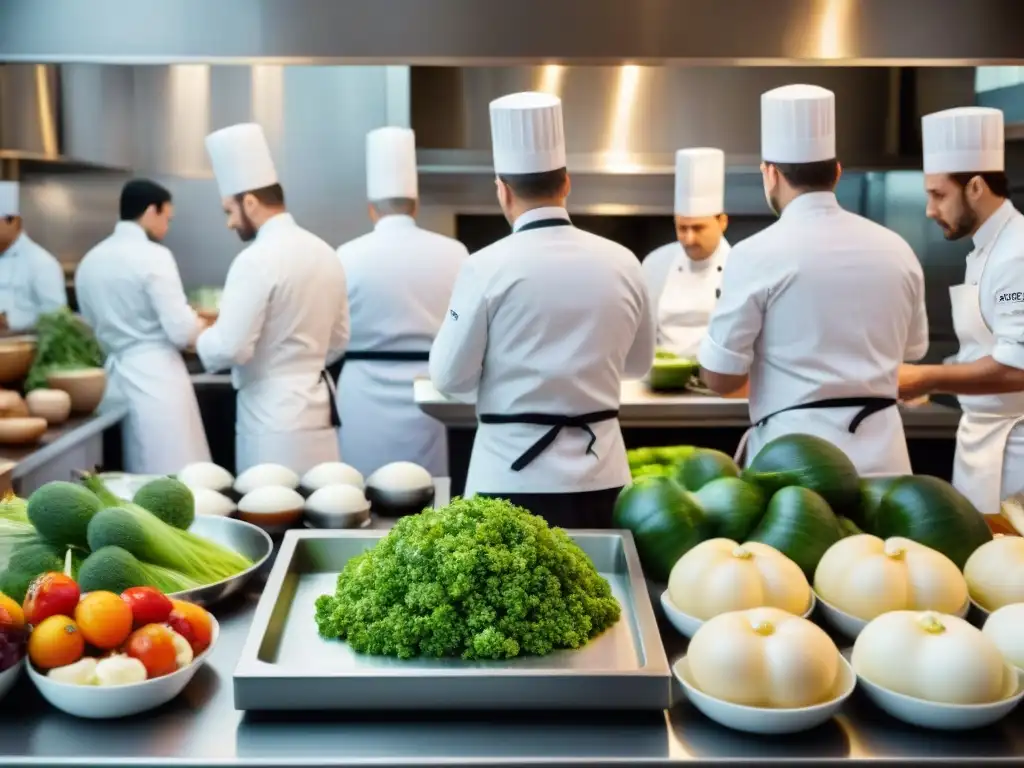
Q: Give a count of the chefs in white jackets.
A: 8